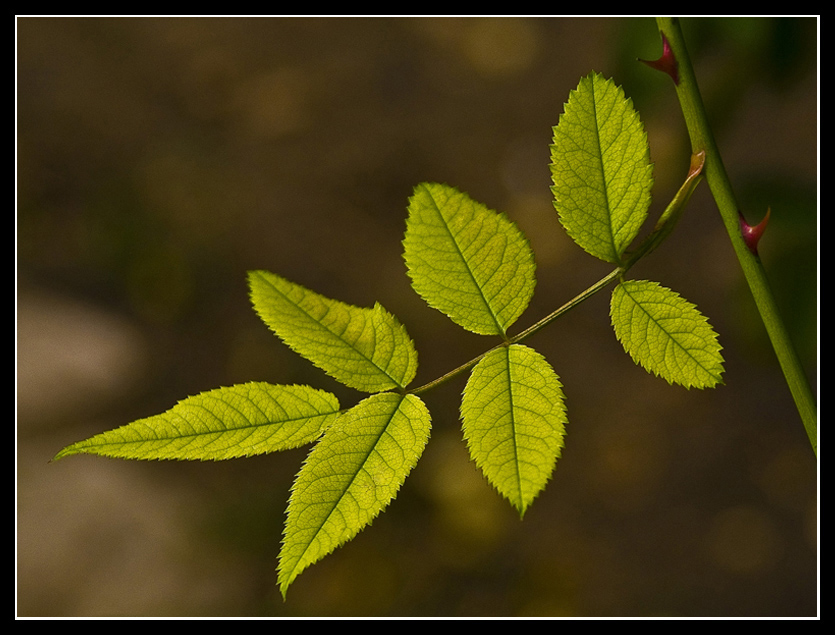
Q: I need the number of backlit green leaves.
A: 7